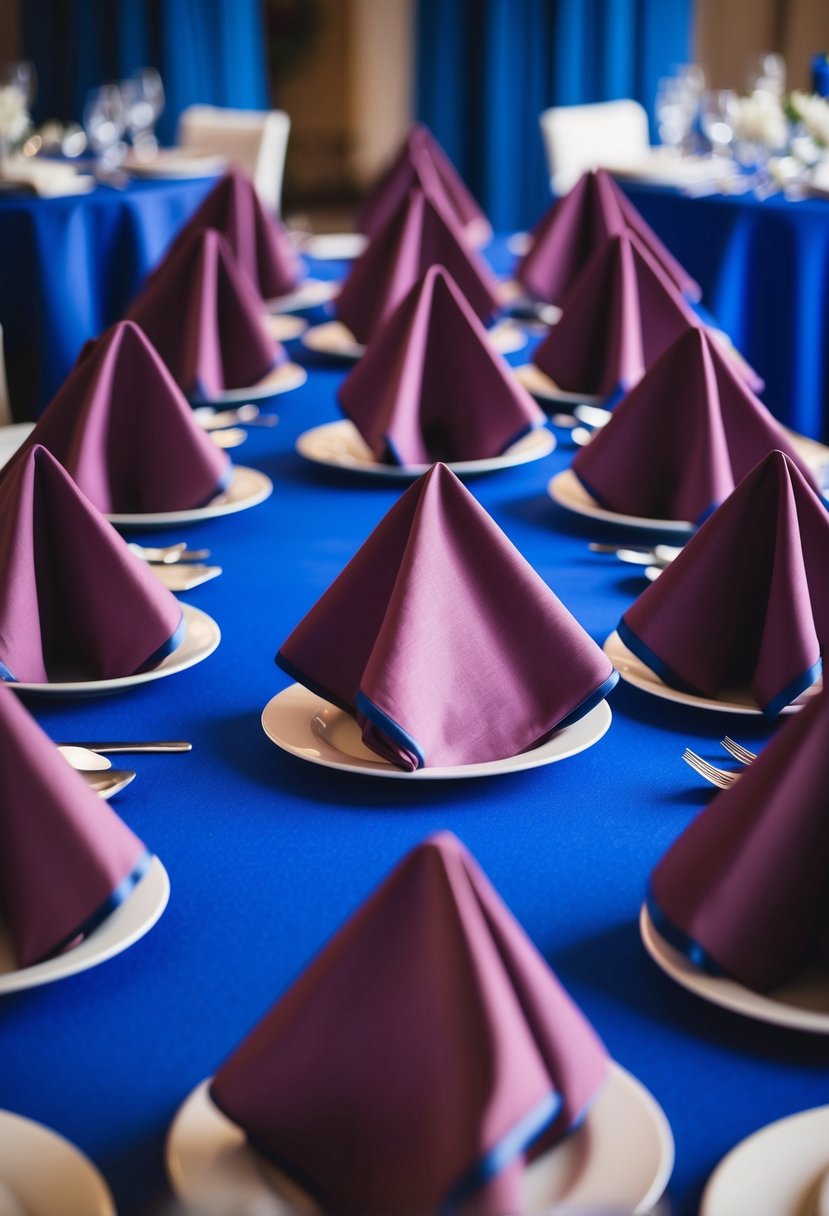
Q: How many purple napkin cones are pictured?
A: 15